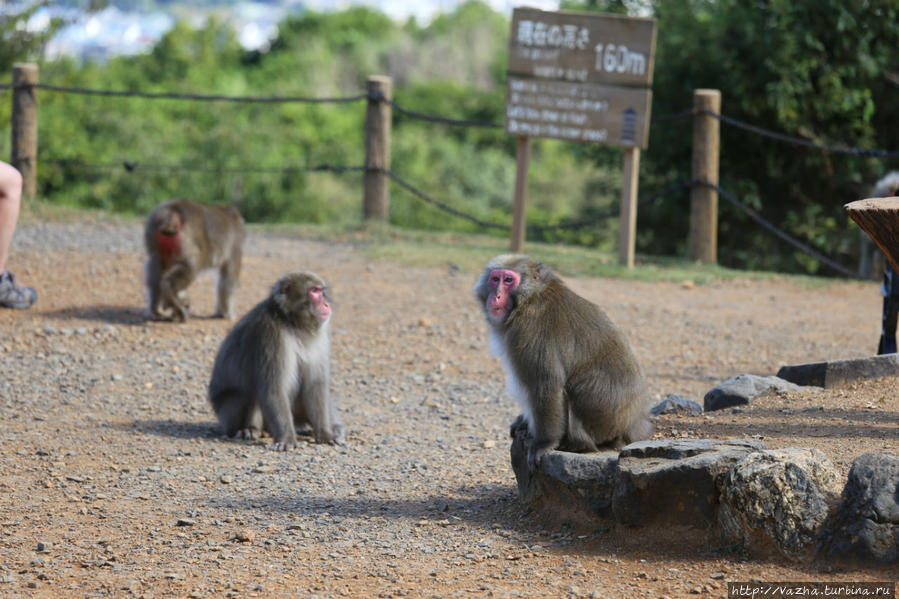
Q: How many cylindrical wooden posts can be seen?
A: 3